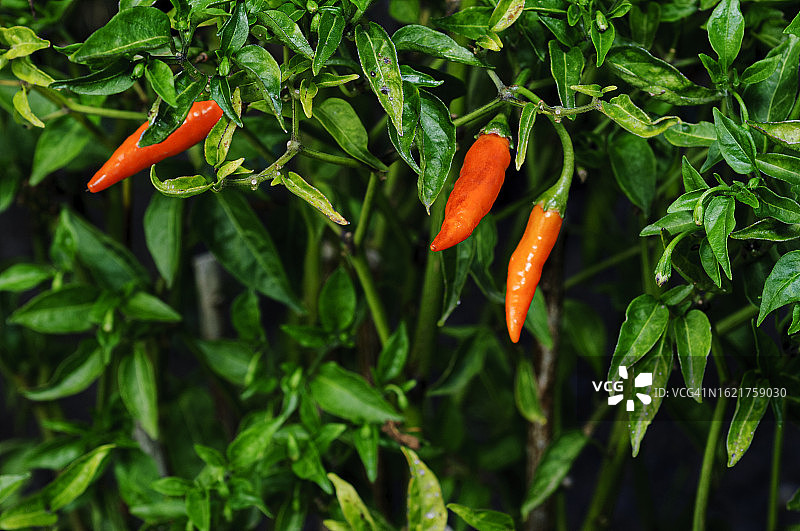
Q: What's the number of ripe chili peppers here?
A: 3